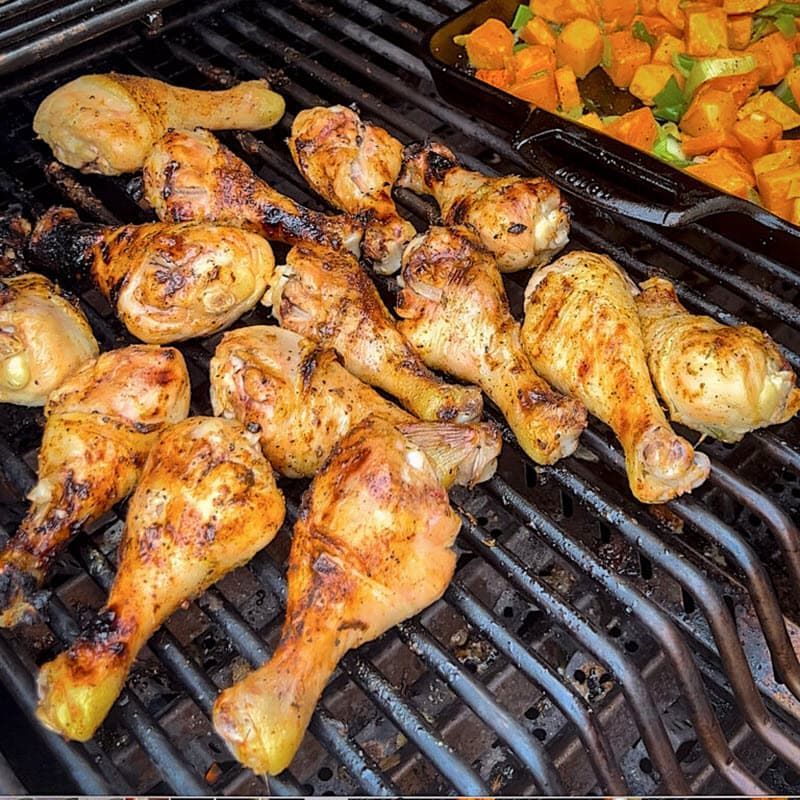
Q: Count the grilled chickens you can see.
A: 14